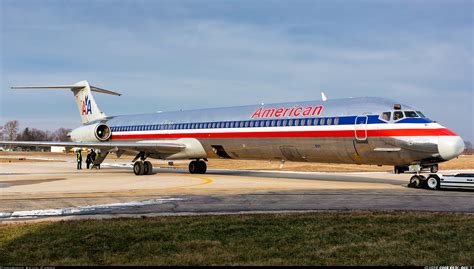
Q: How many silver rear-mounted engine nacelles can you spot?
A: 1